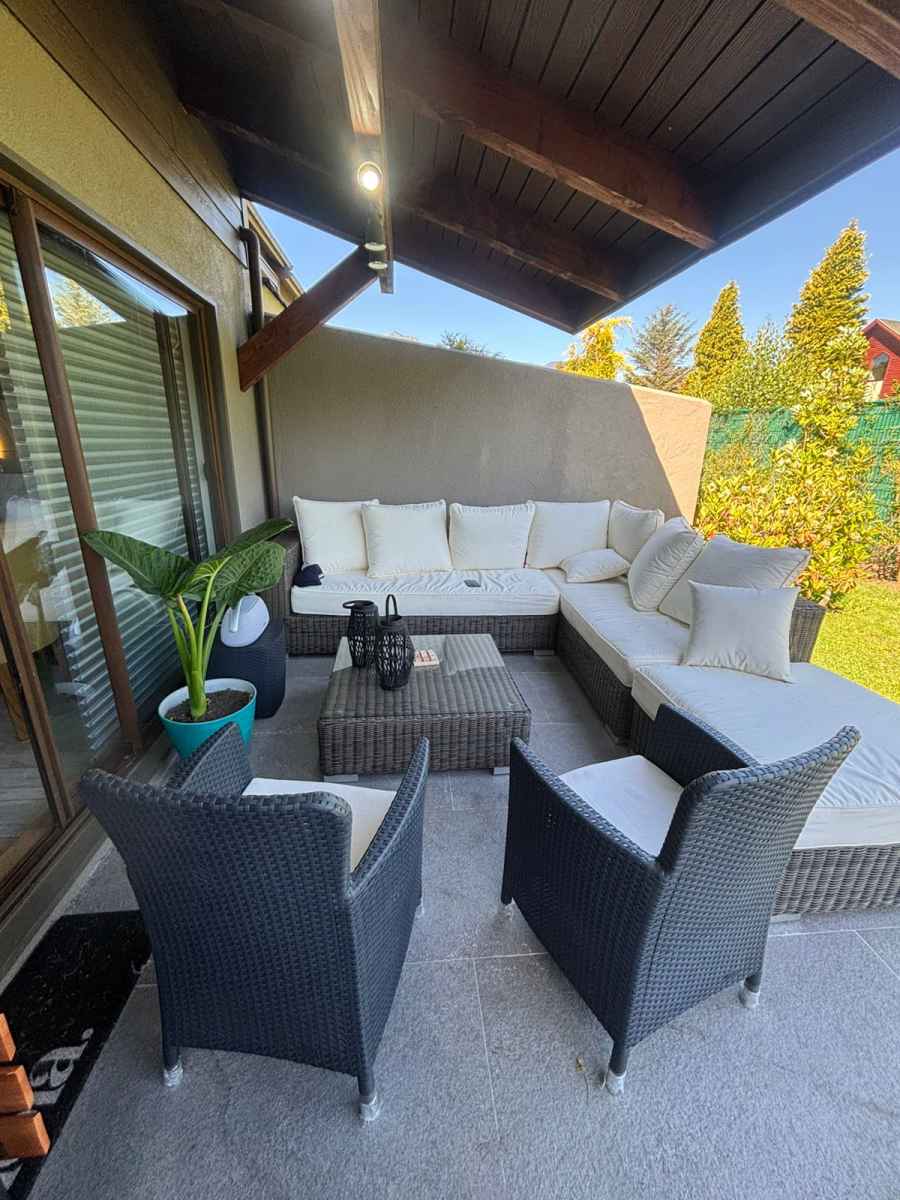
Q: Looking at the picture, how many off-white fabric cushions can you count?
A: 14